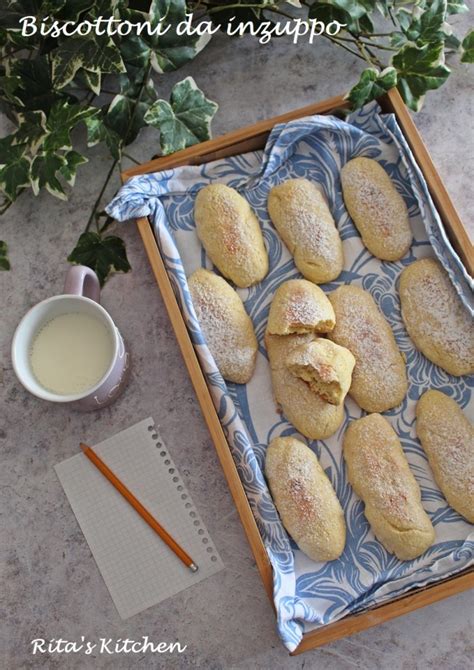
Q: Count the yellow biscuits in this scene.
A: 11